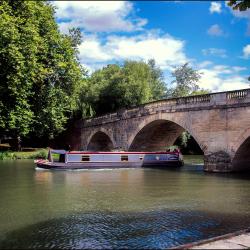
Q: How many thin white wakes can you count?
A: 1